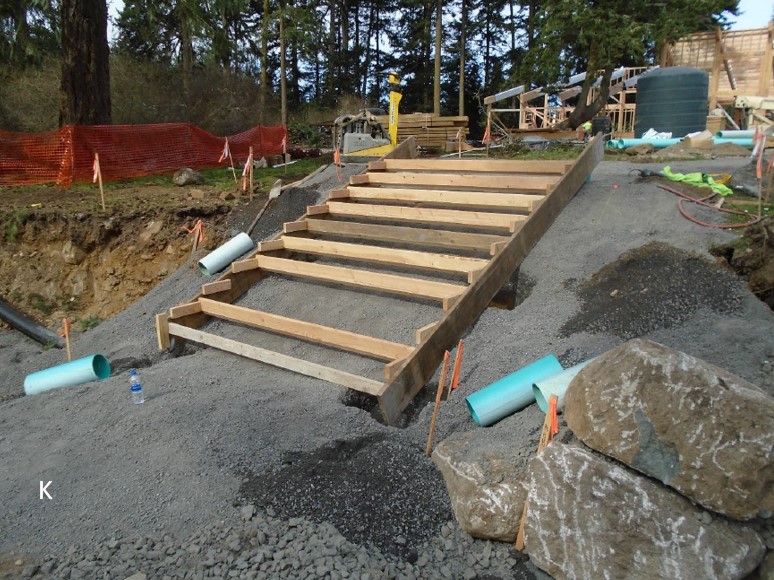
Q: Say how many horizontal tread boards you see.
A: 9